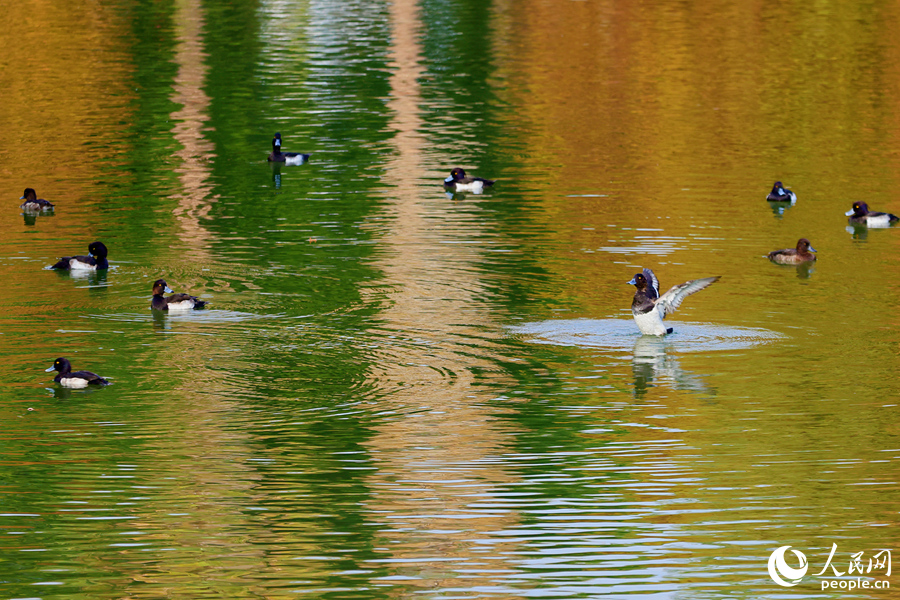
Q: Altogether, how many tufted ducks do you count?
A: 10